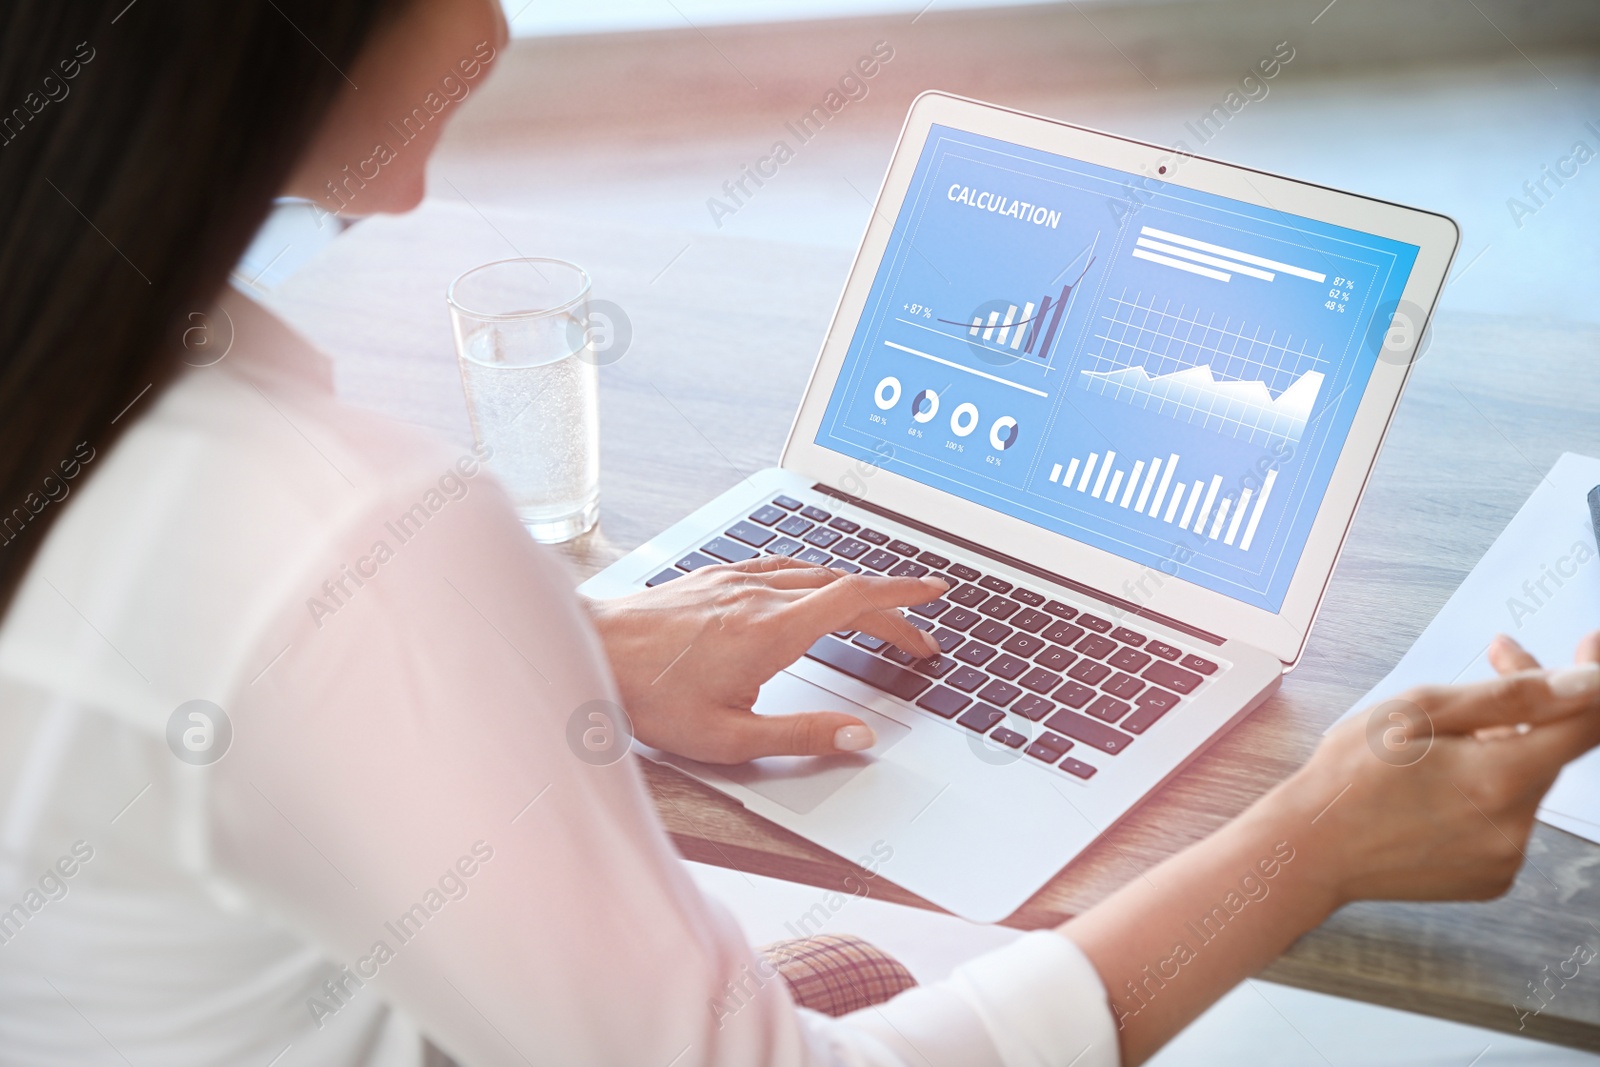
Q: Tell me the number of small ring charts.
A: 4